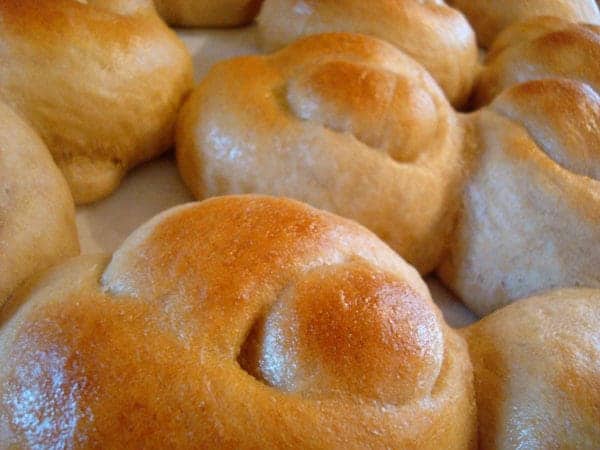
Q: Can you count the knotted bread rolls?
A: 10